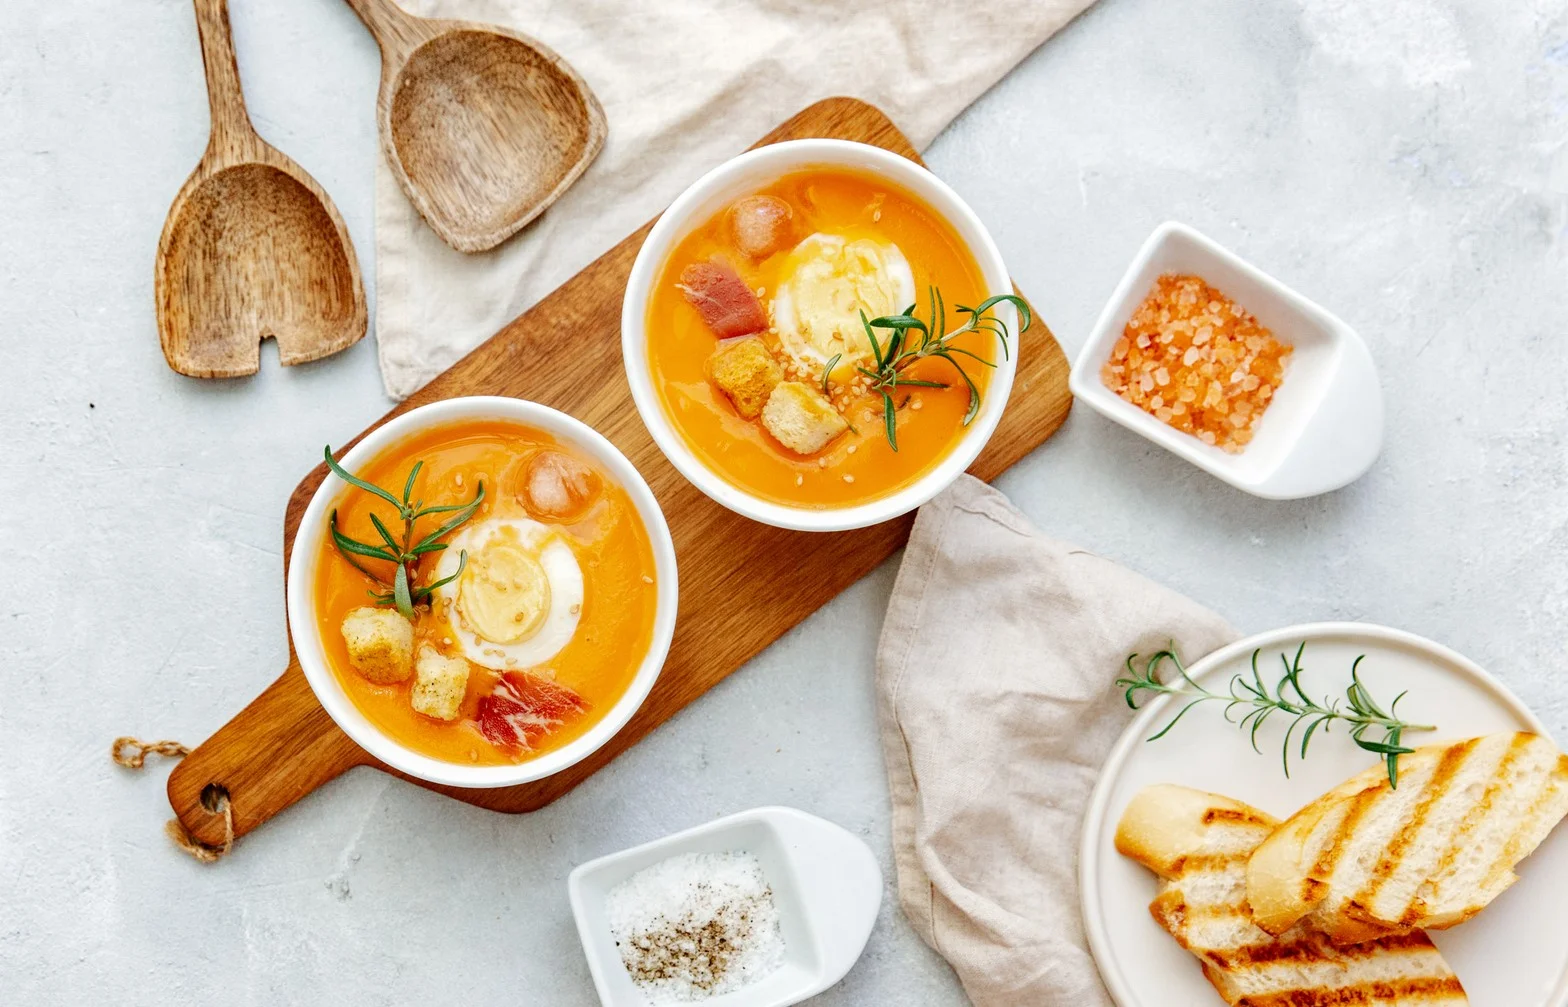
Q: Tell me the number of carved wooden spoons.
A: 2